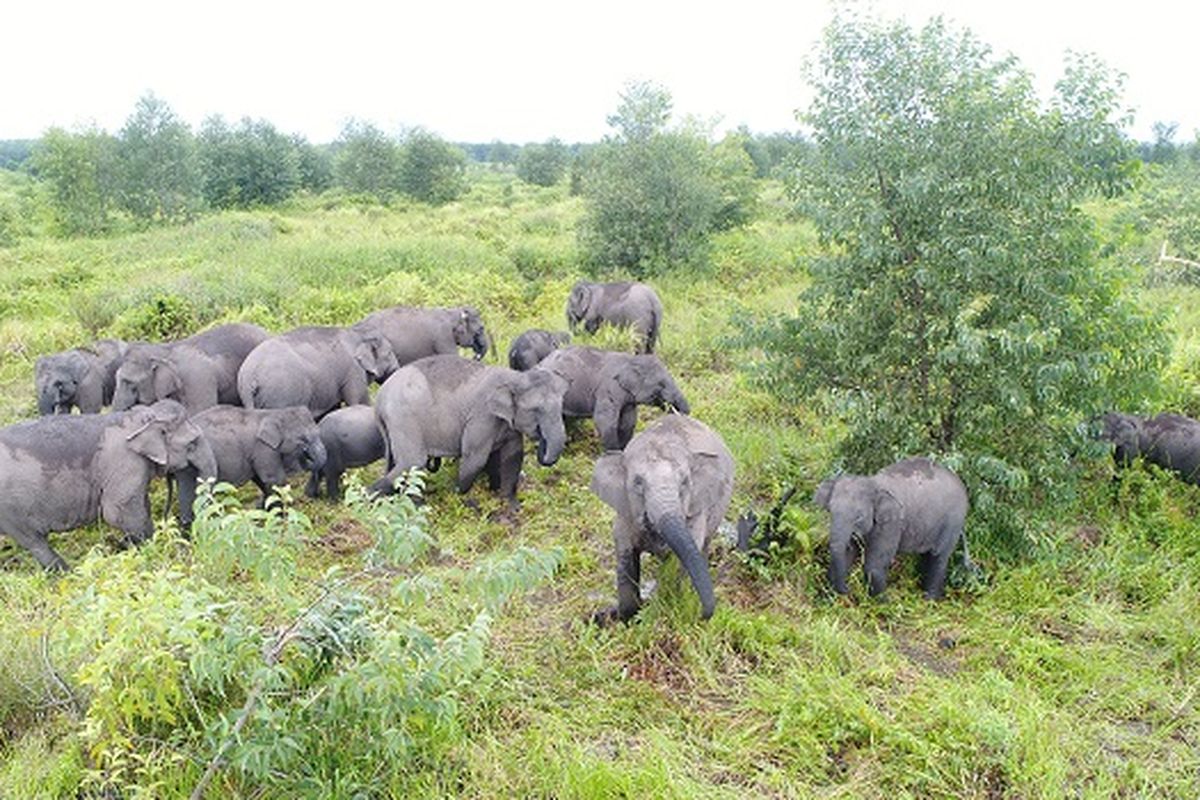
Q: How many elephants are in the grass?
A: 14